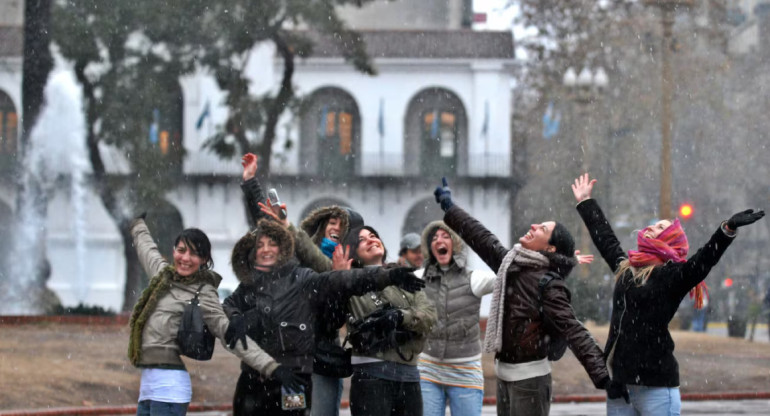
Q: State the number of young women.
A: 7